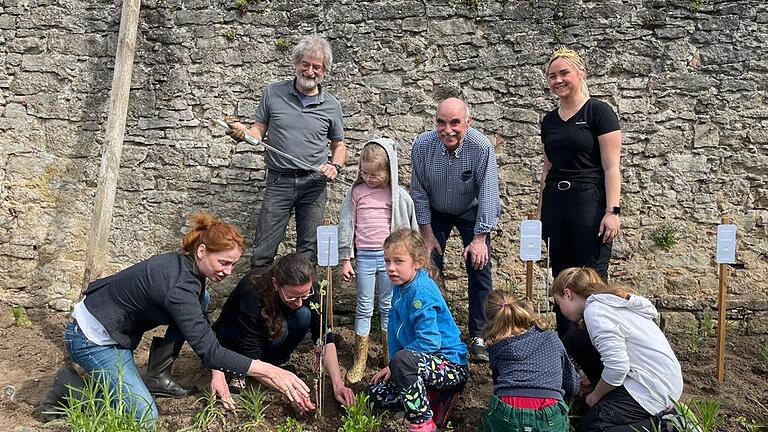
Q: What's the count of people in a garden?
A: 9